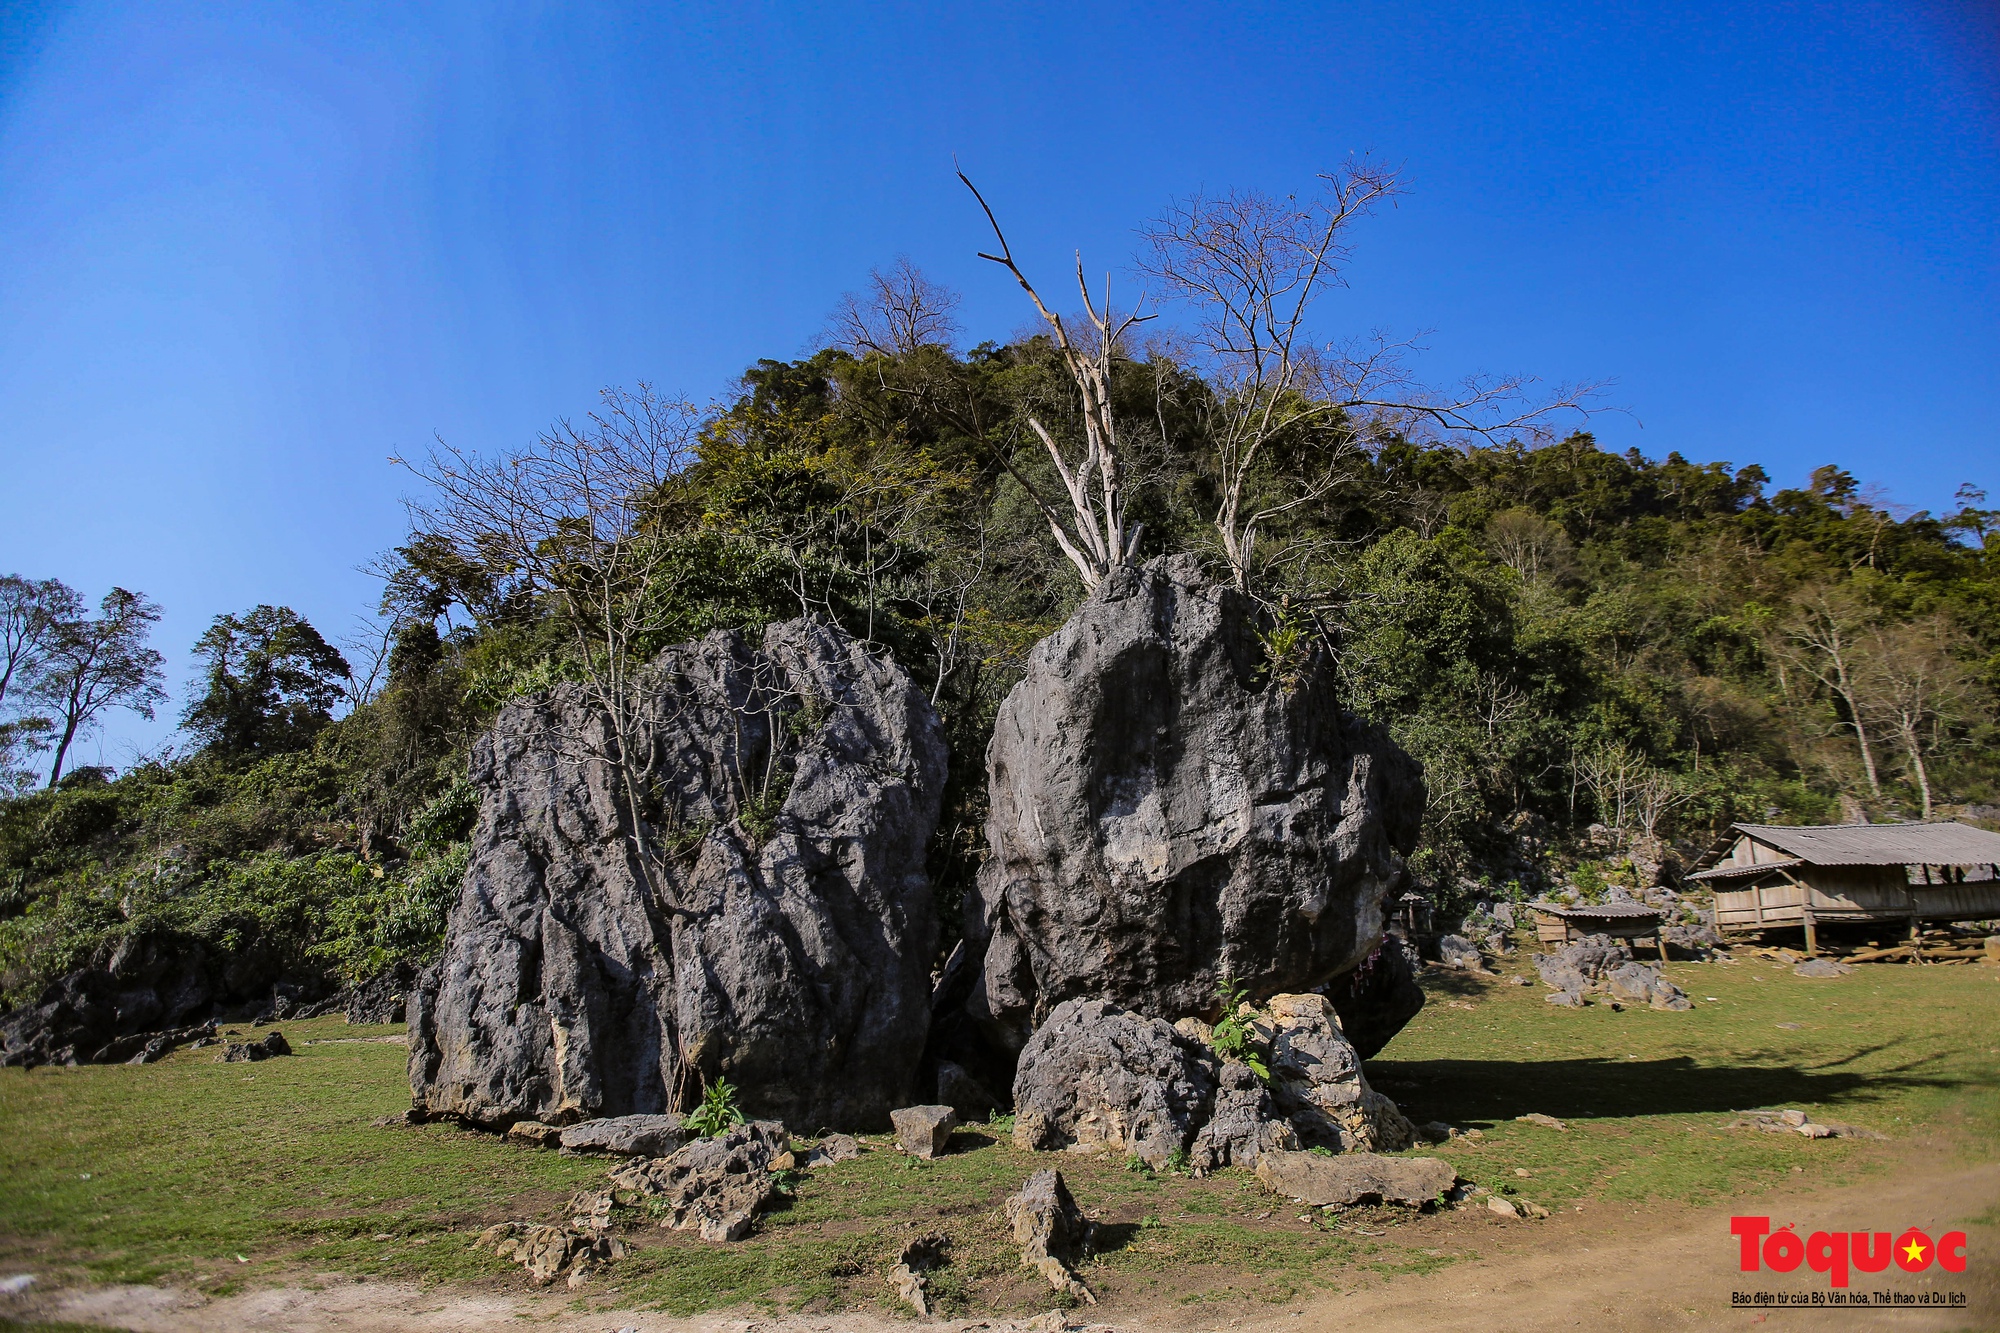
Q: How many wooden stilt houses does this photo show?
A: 2